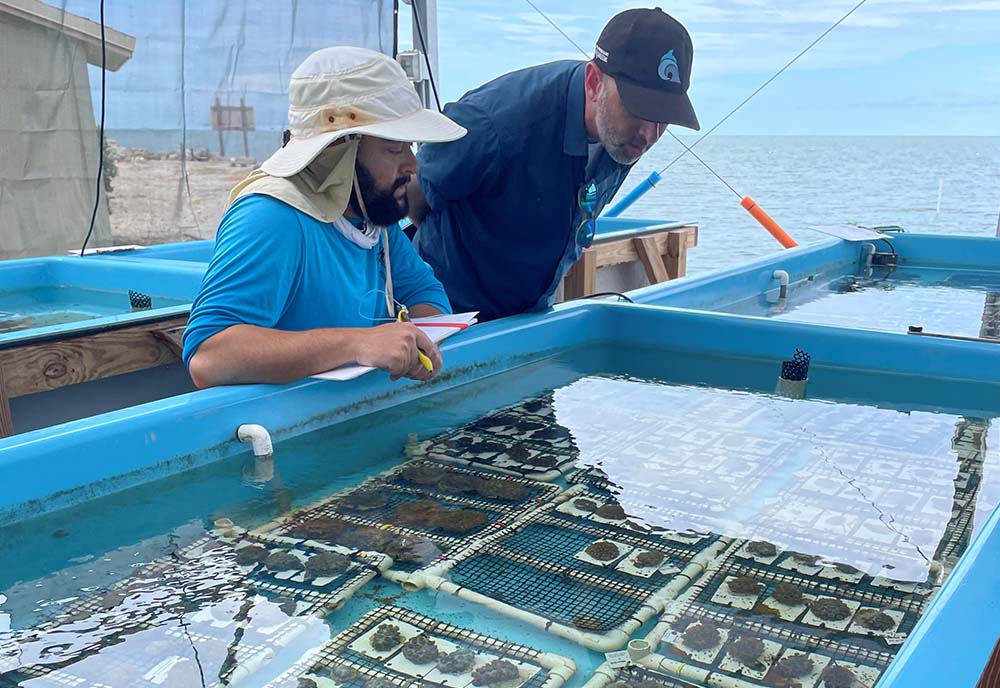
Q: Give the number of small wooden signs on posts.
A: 1